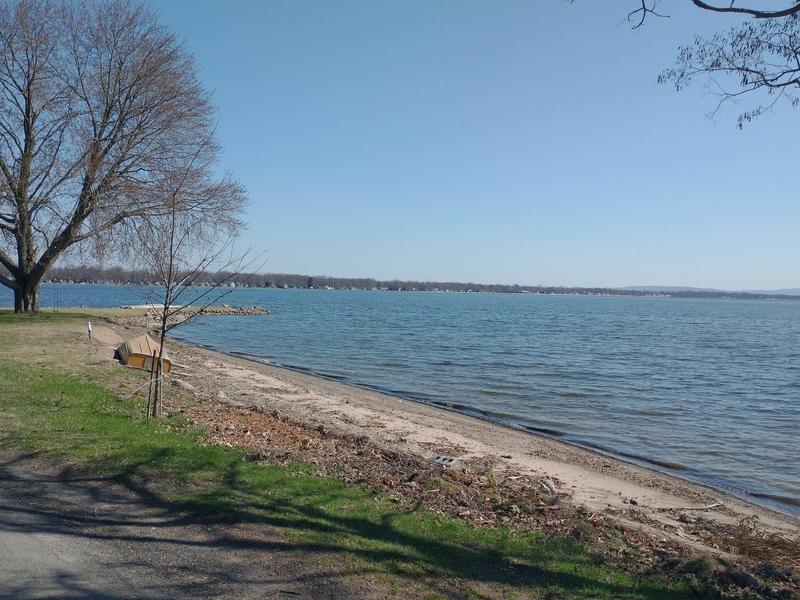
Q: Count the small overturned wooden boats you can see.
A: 1